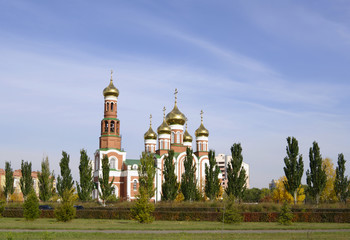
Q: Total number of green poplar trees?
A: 14